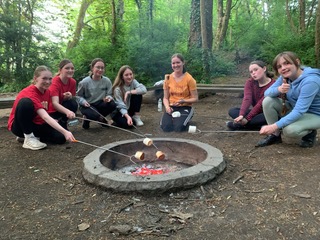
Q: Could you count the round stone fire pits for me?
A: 1